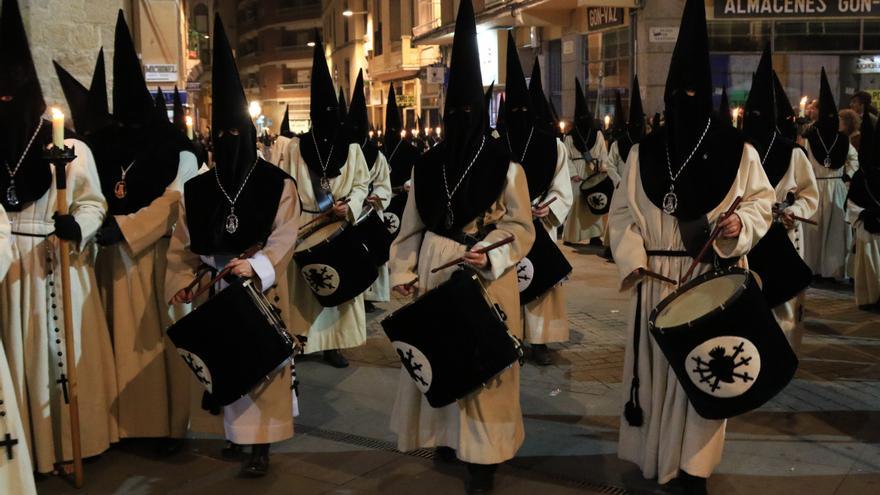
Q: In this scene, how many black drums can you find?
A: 9